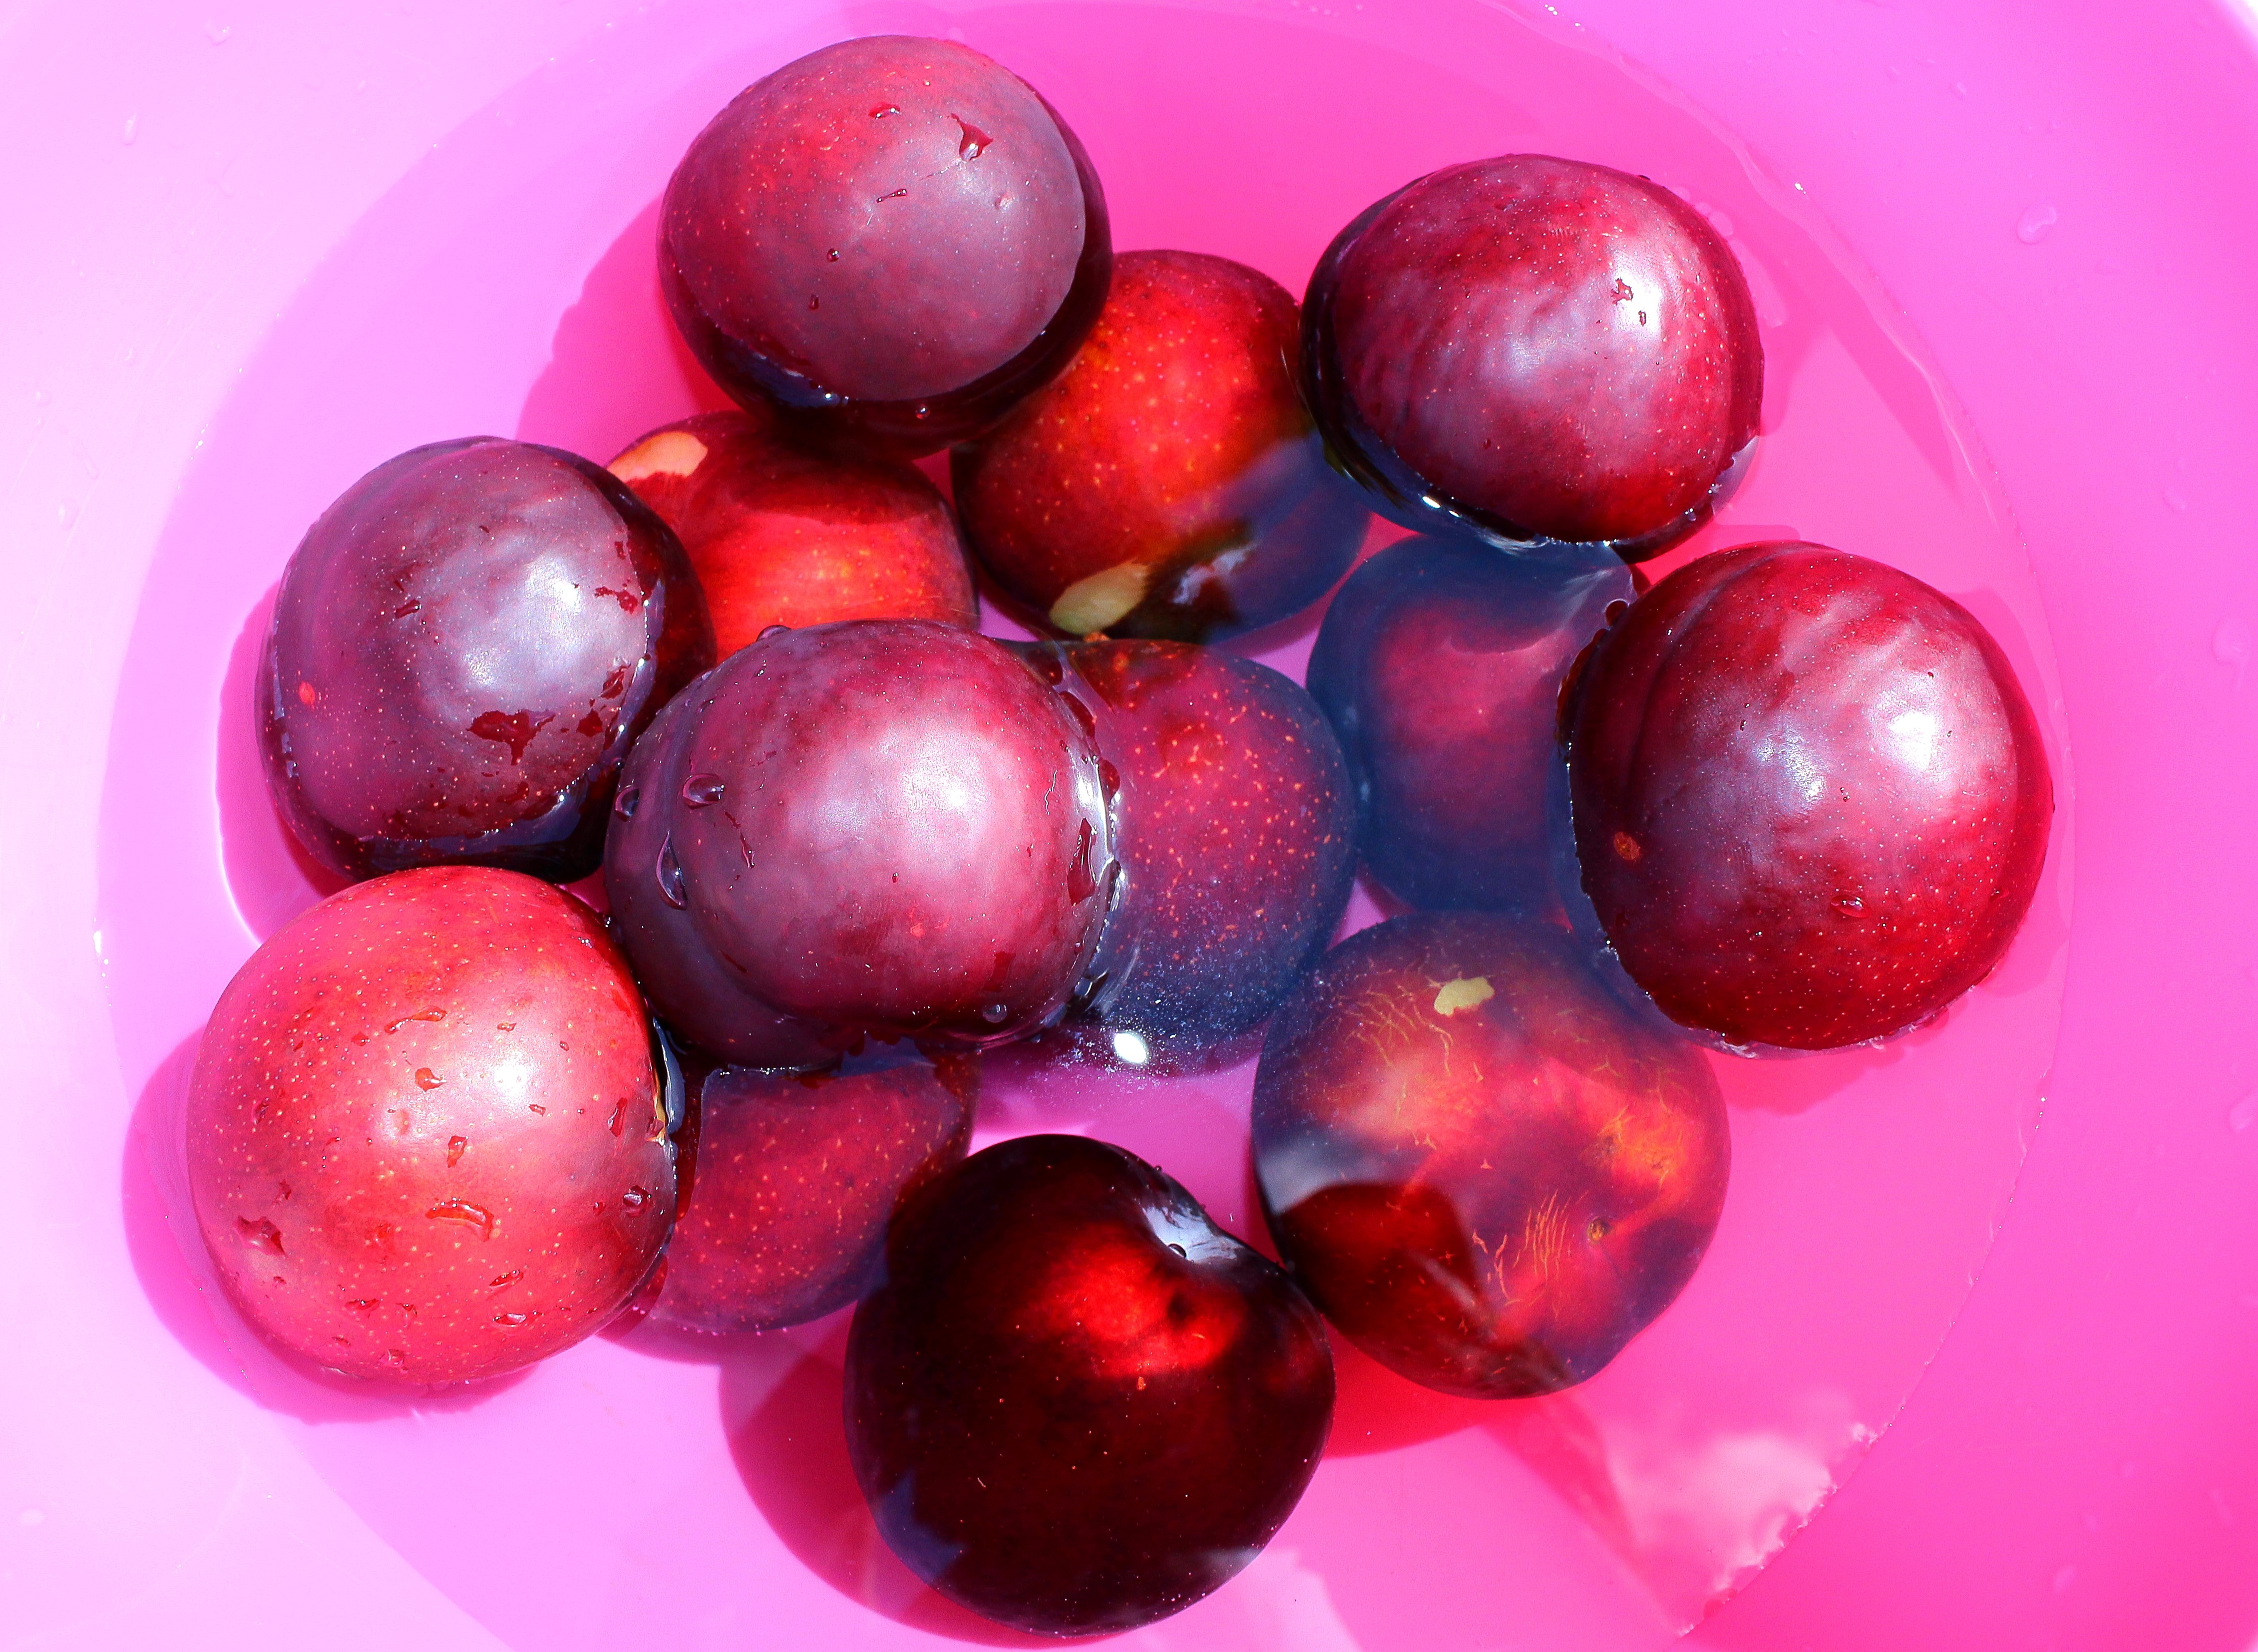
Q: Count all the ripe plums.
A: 13